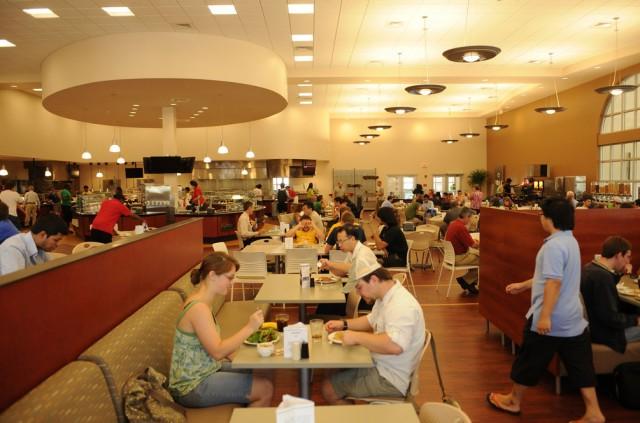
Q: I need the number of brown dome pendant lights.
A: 11